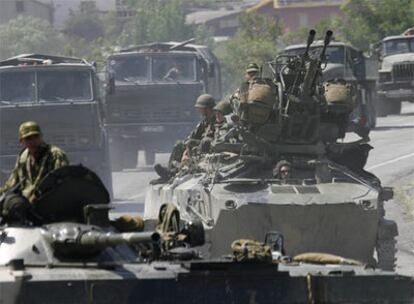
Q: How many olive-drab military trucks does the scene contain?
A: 4